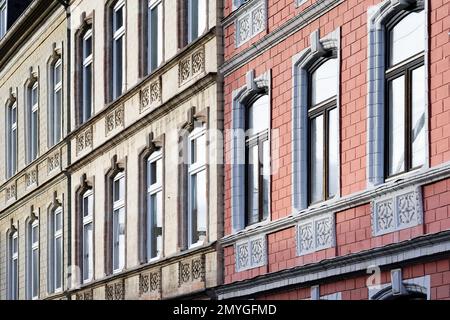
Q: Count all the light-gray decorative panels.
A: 4